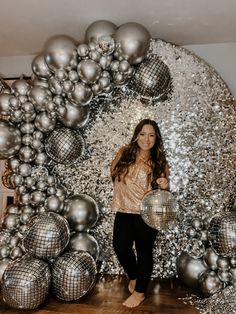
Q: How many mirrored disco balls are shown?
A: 7